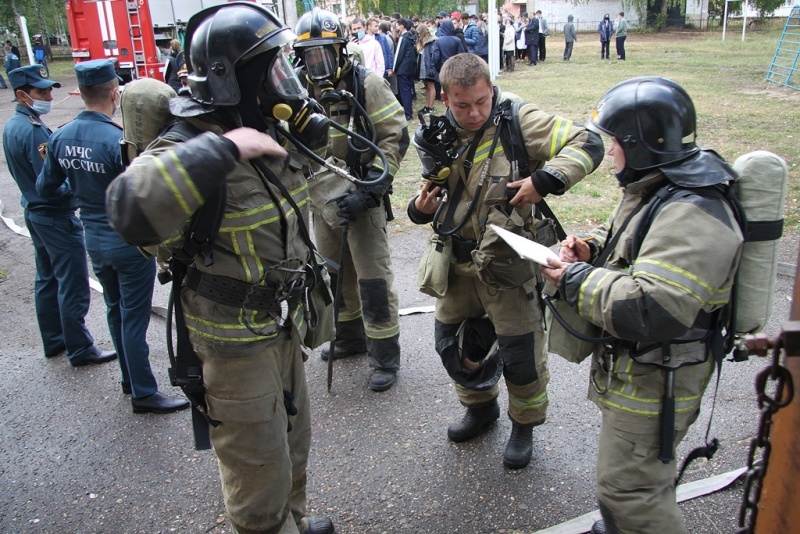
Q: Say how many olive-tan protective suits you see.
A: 4